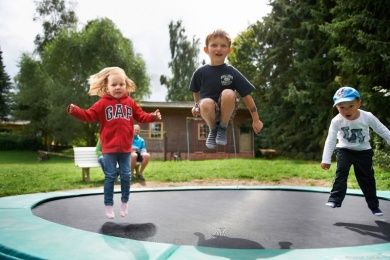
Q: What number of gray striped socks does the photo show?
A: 2